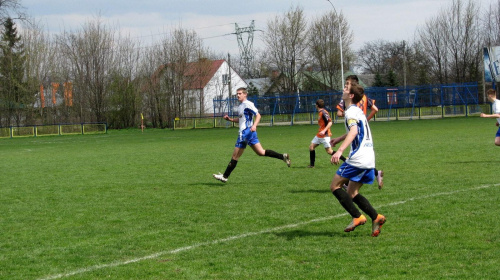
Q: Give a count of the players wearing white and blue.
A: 3